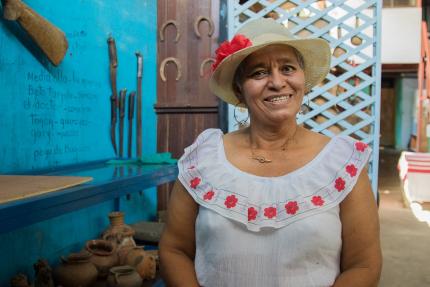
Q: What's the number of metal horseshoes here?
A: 4